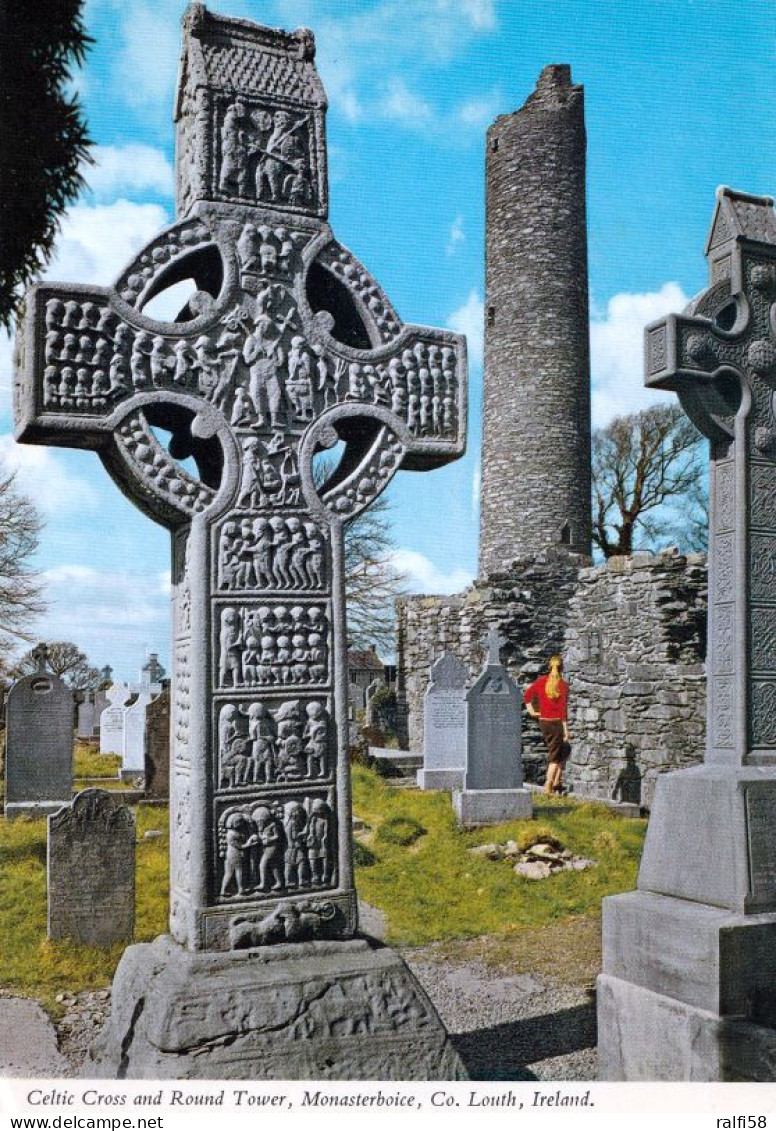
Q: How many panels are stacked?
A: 4